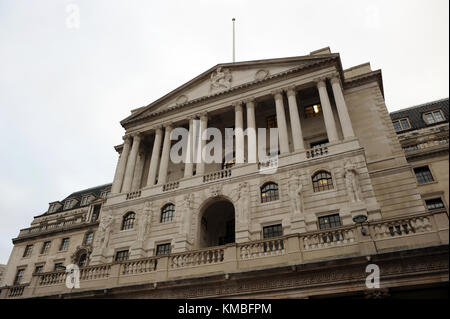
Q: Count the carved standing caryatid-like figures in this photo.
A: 6